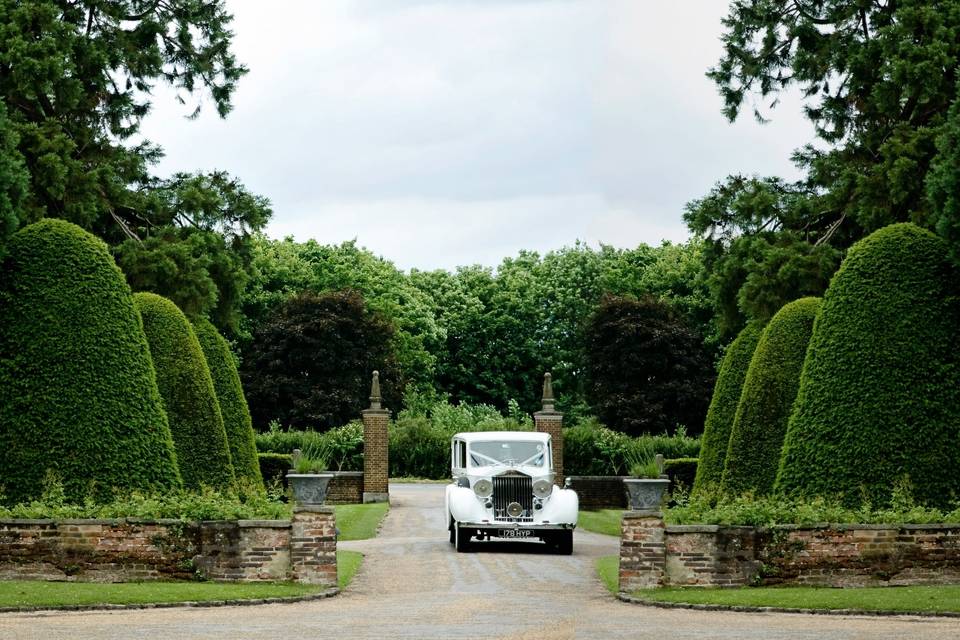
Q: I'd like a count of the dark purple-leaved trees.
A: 2